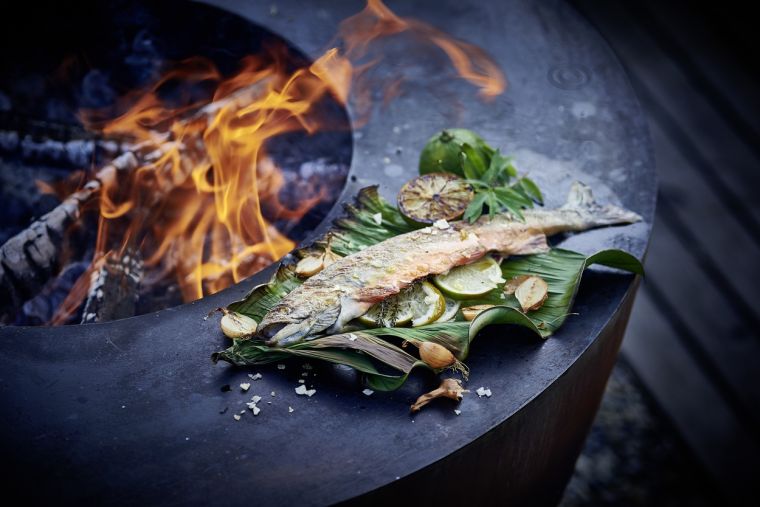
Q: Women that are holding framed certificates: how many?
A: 0